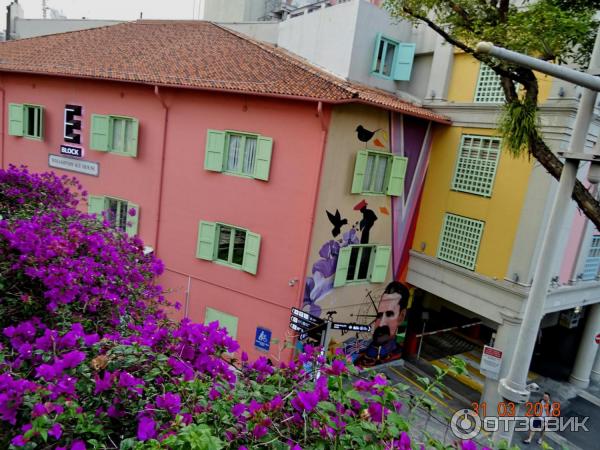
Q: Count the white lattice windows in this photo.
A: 3